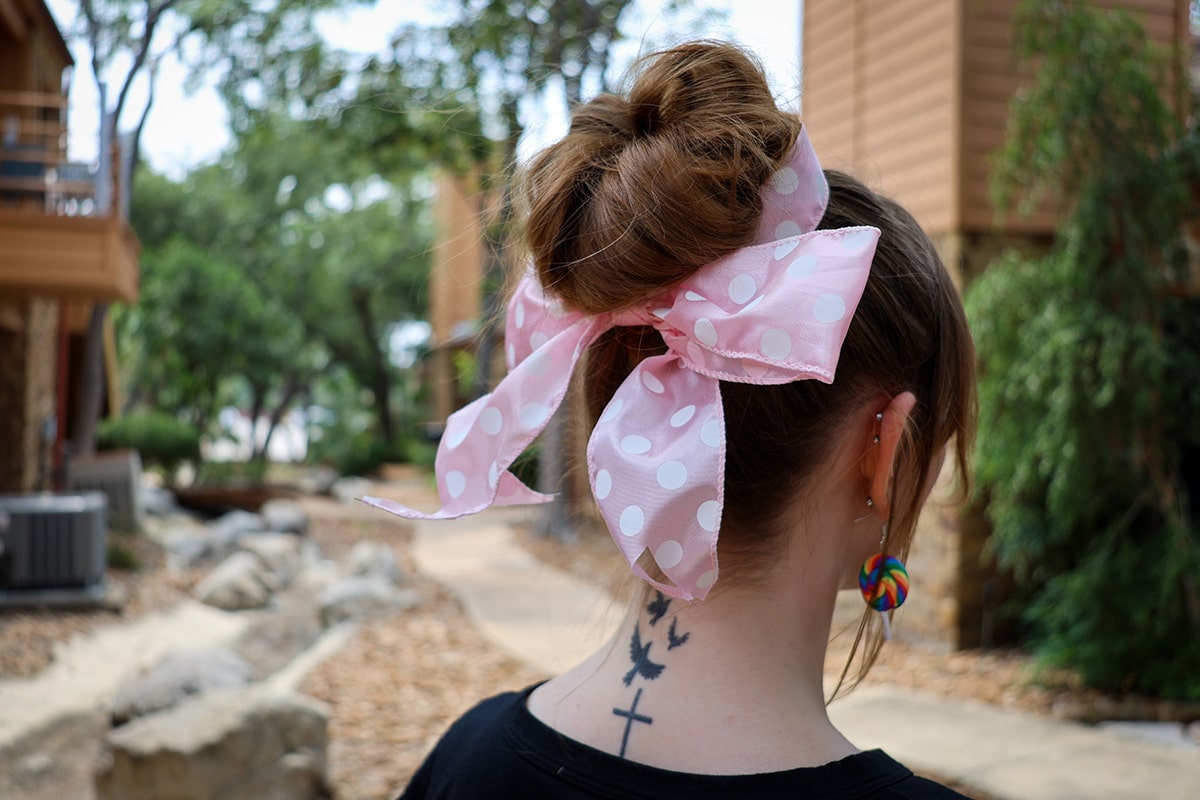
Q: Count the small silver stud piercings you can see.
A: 3